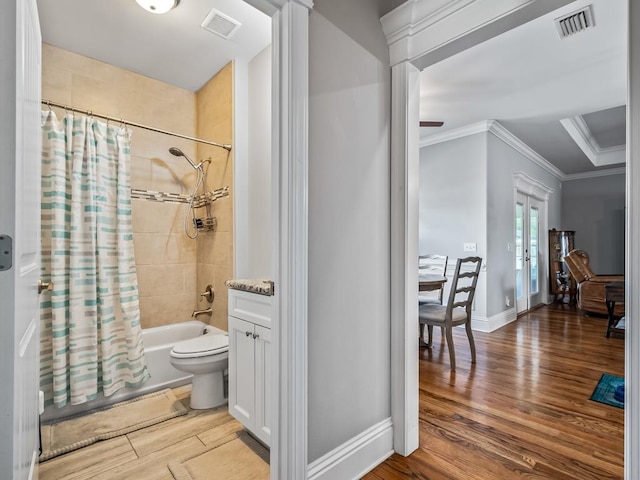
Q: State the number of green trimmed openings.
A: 0